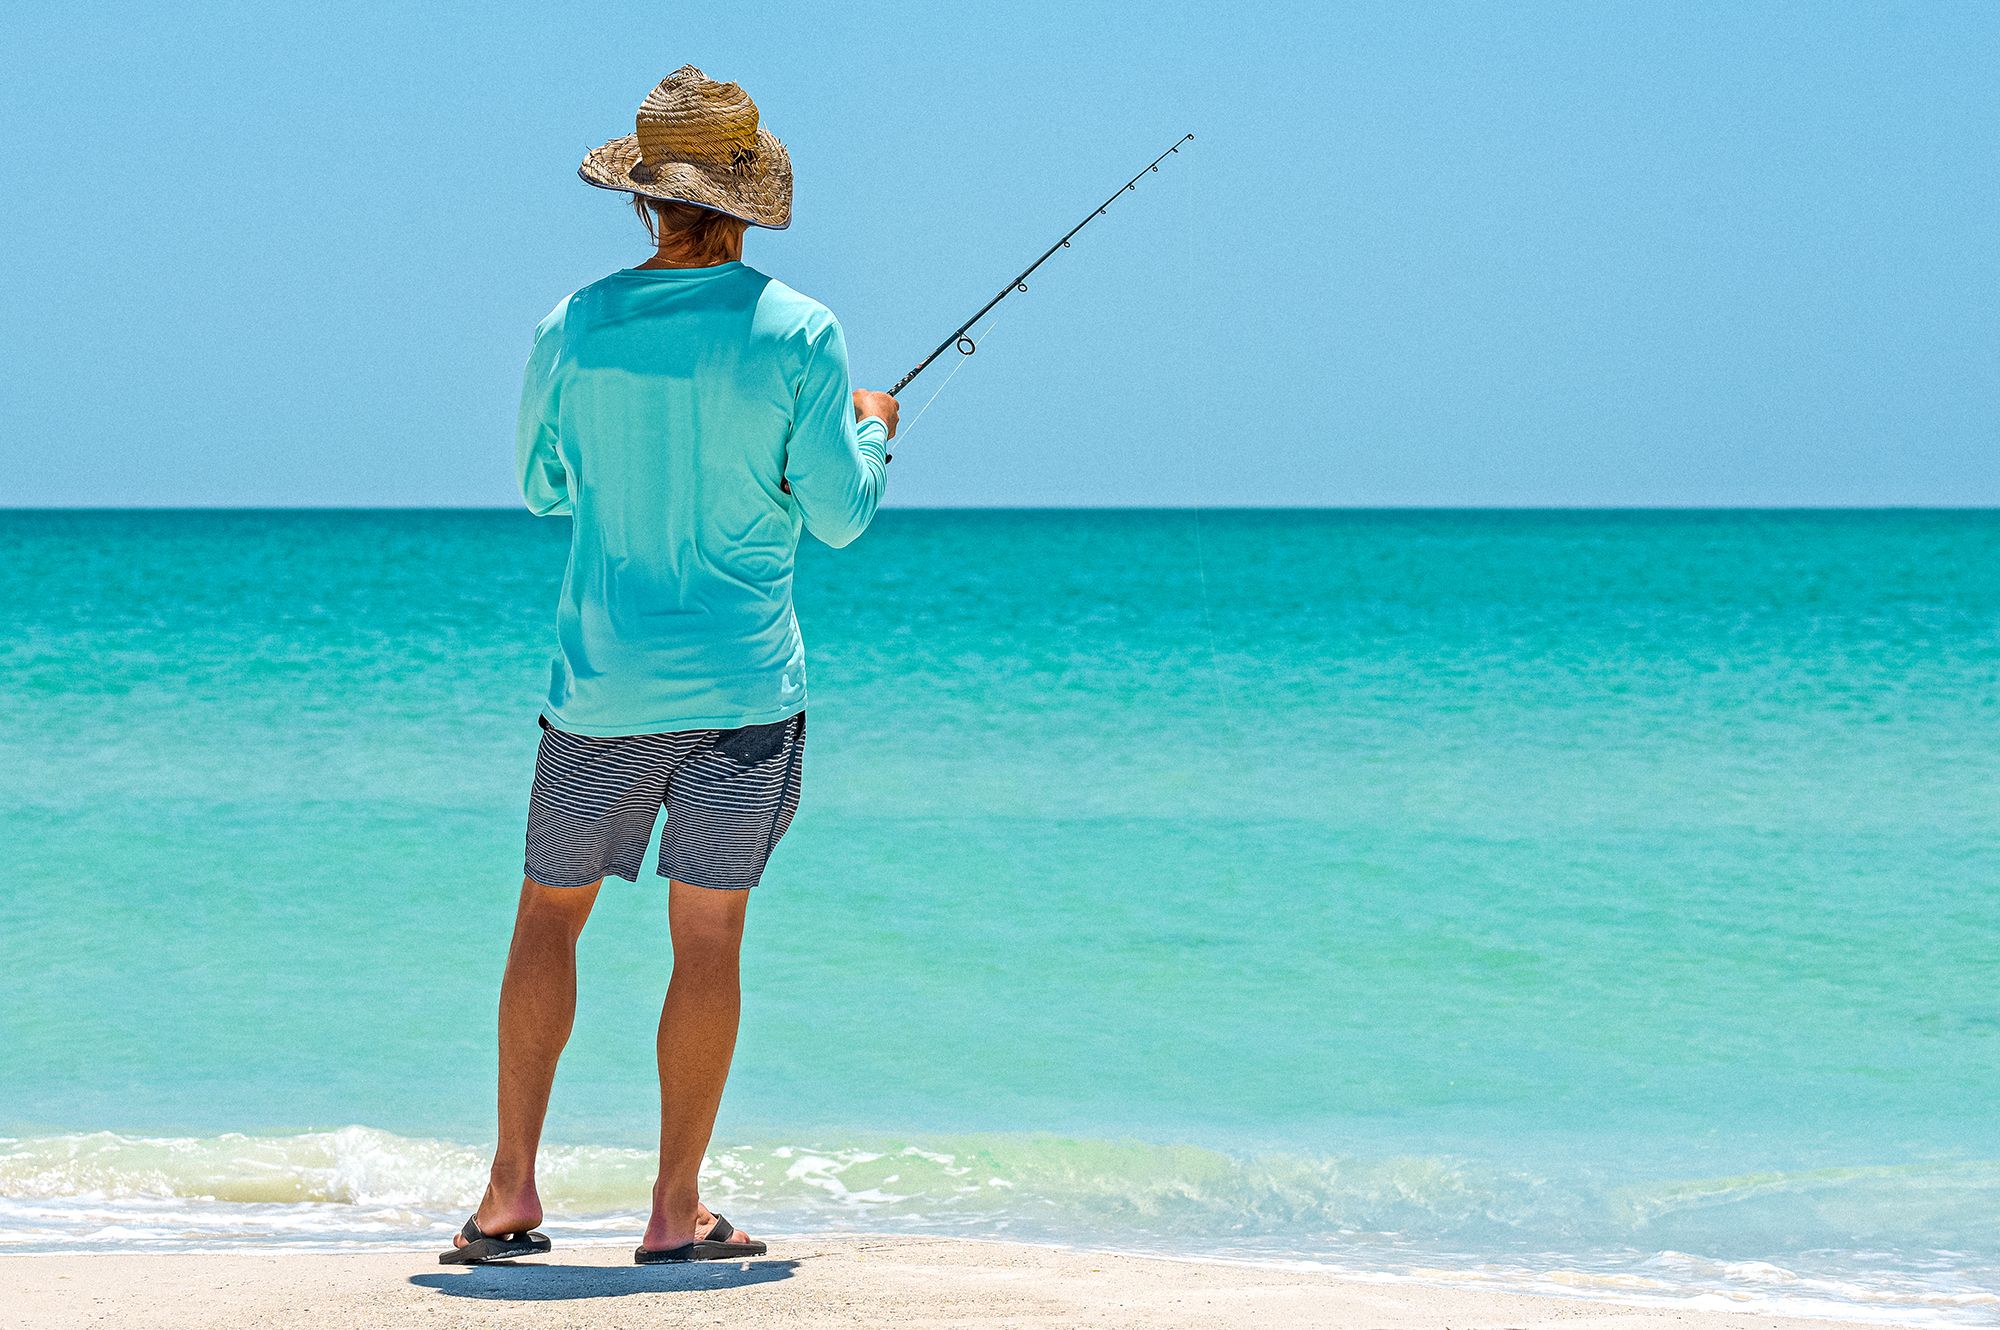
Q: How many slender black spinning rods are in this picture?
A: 1